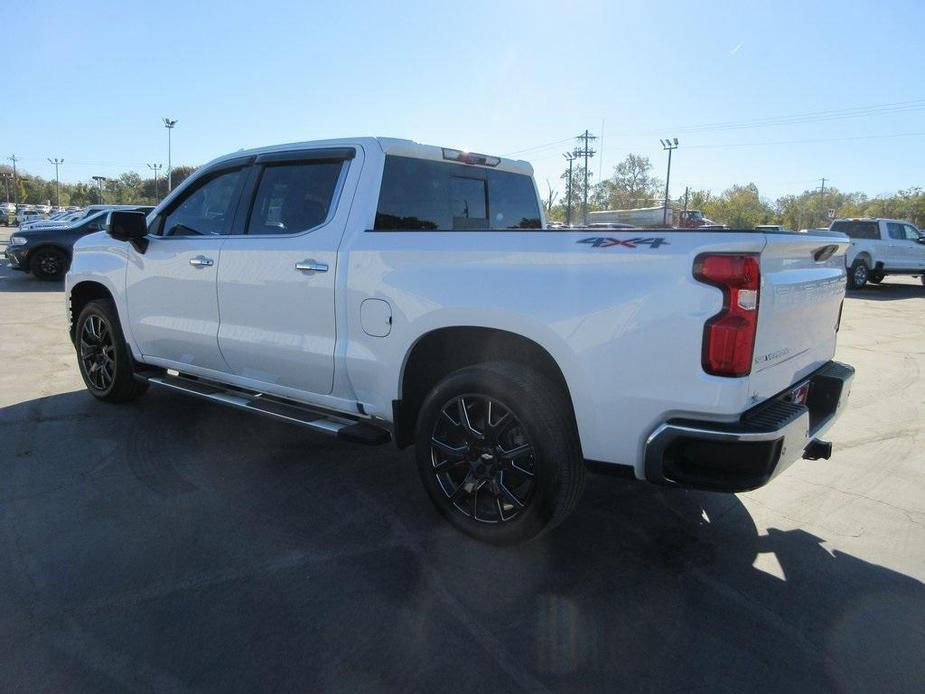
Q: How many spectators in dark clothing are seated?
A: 0